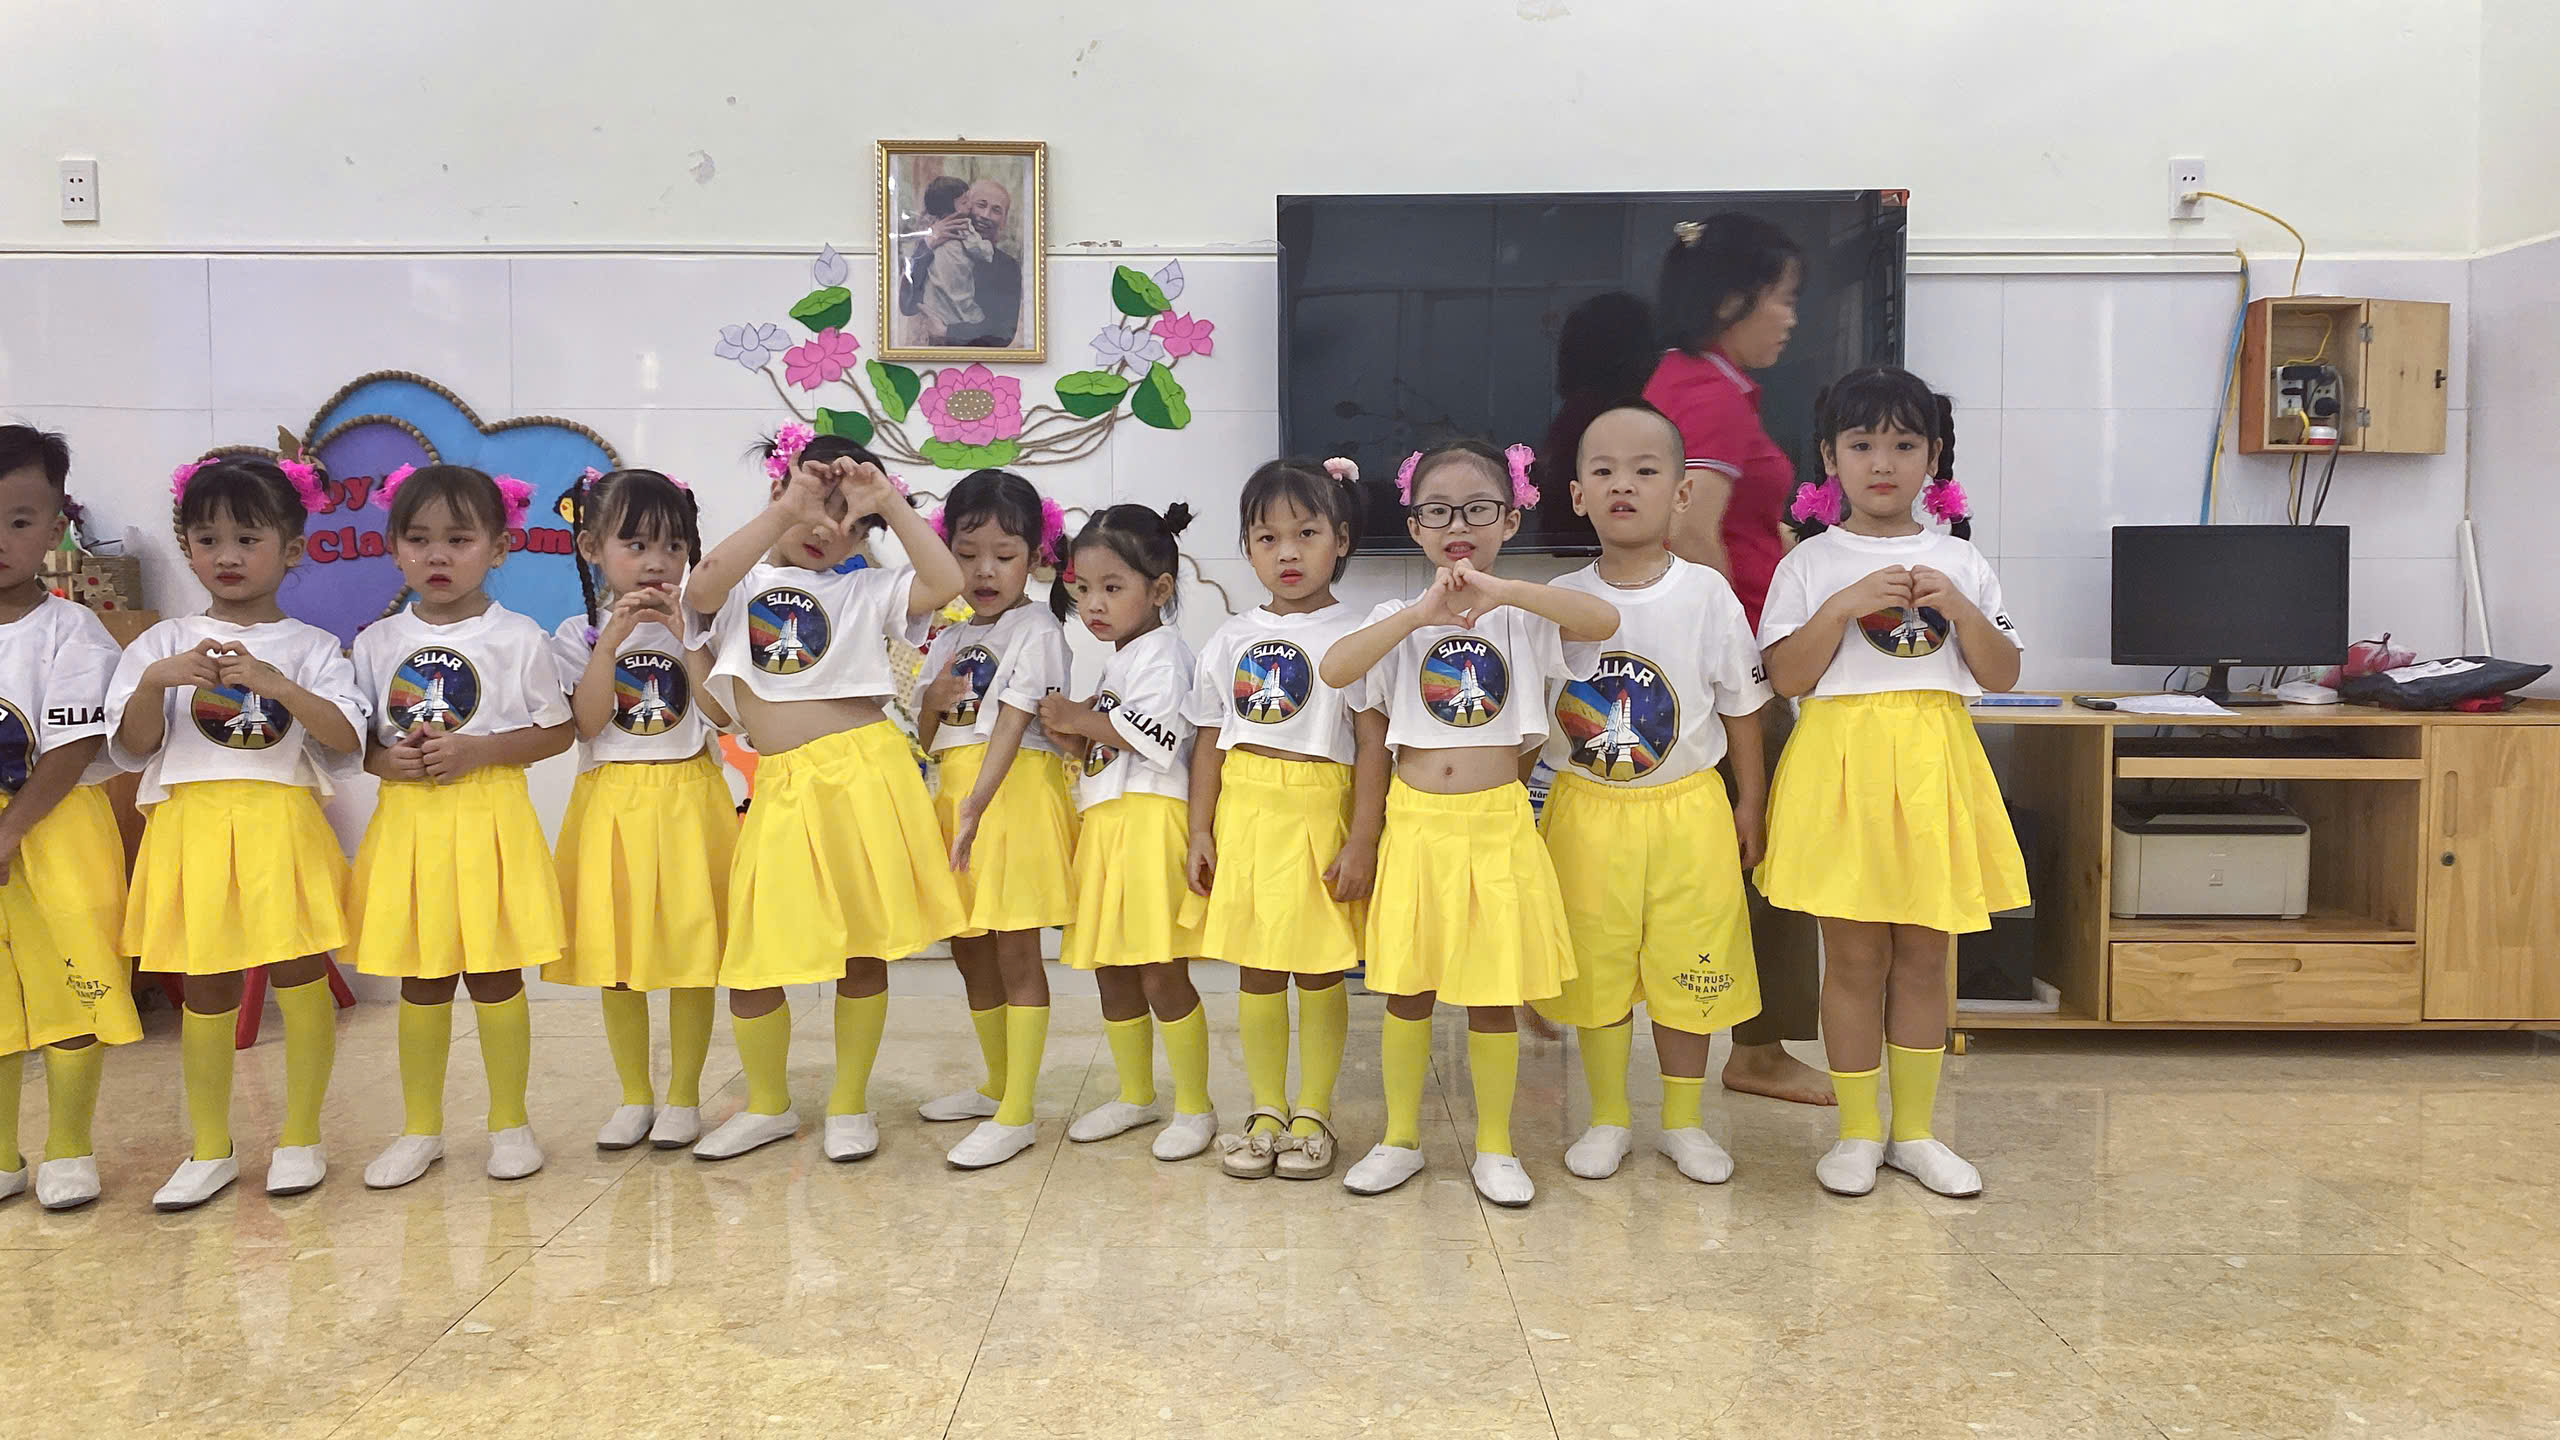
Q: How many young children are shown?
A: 11